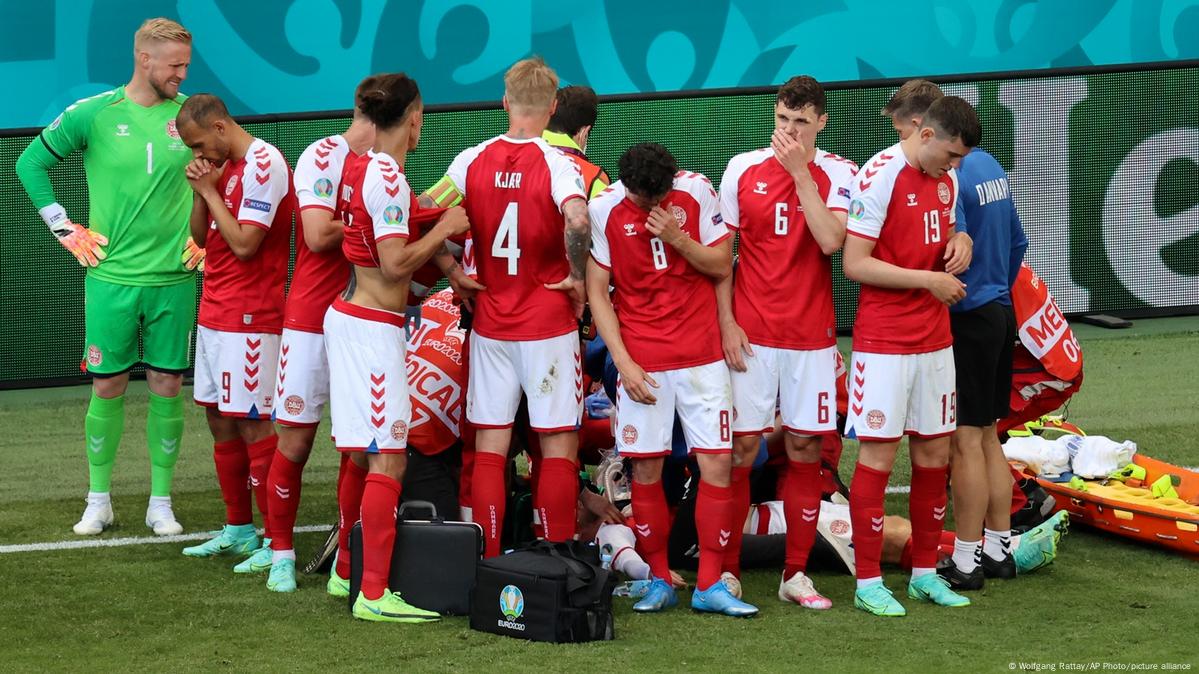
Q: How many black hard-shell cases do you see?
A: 1